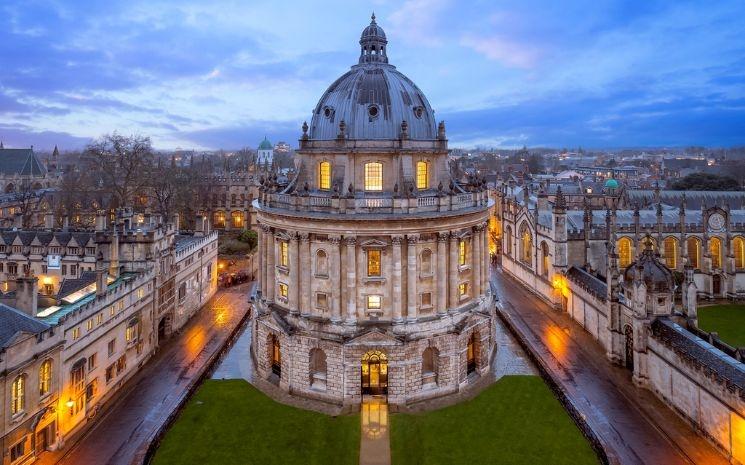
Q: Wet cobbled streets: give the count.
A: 2